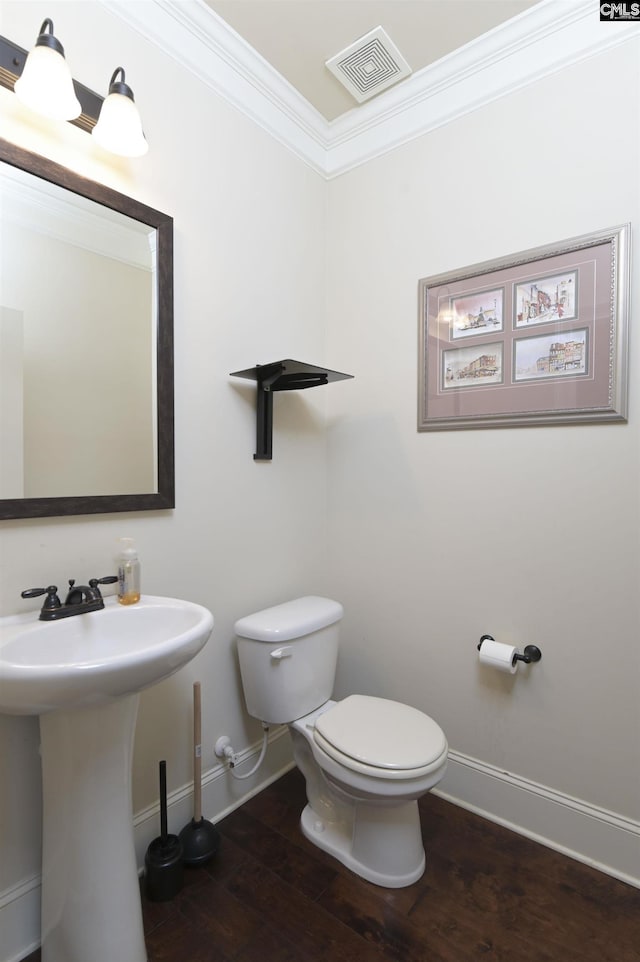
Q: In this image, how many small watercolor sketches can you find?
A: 4